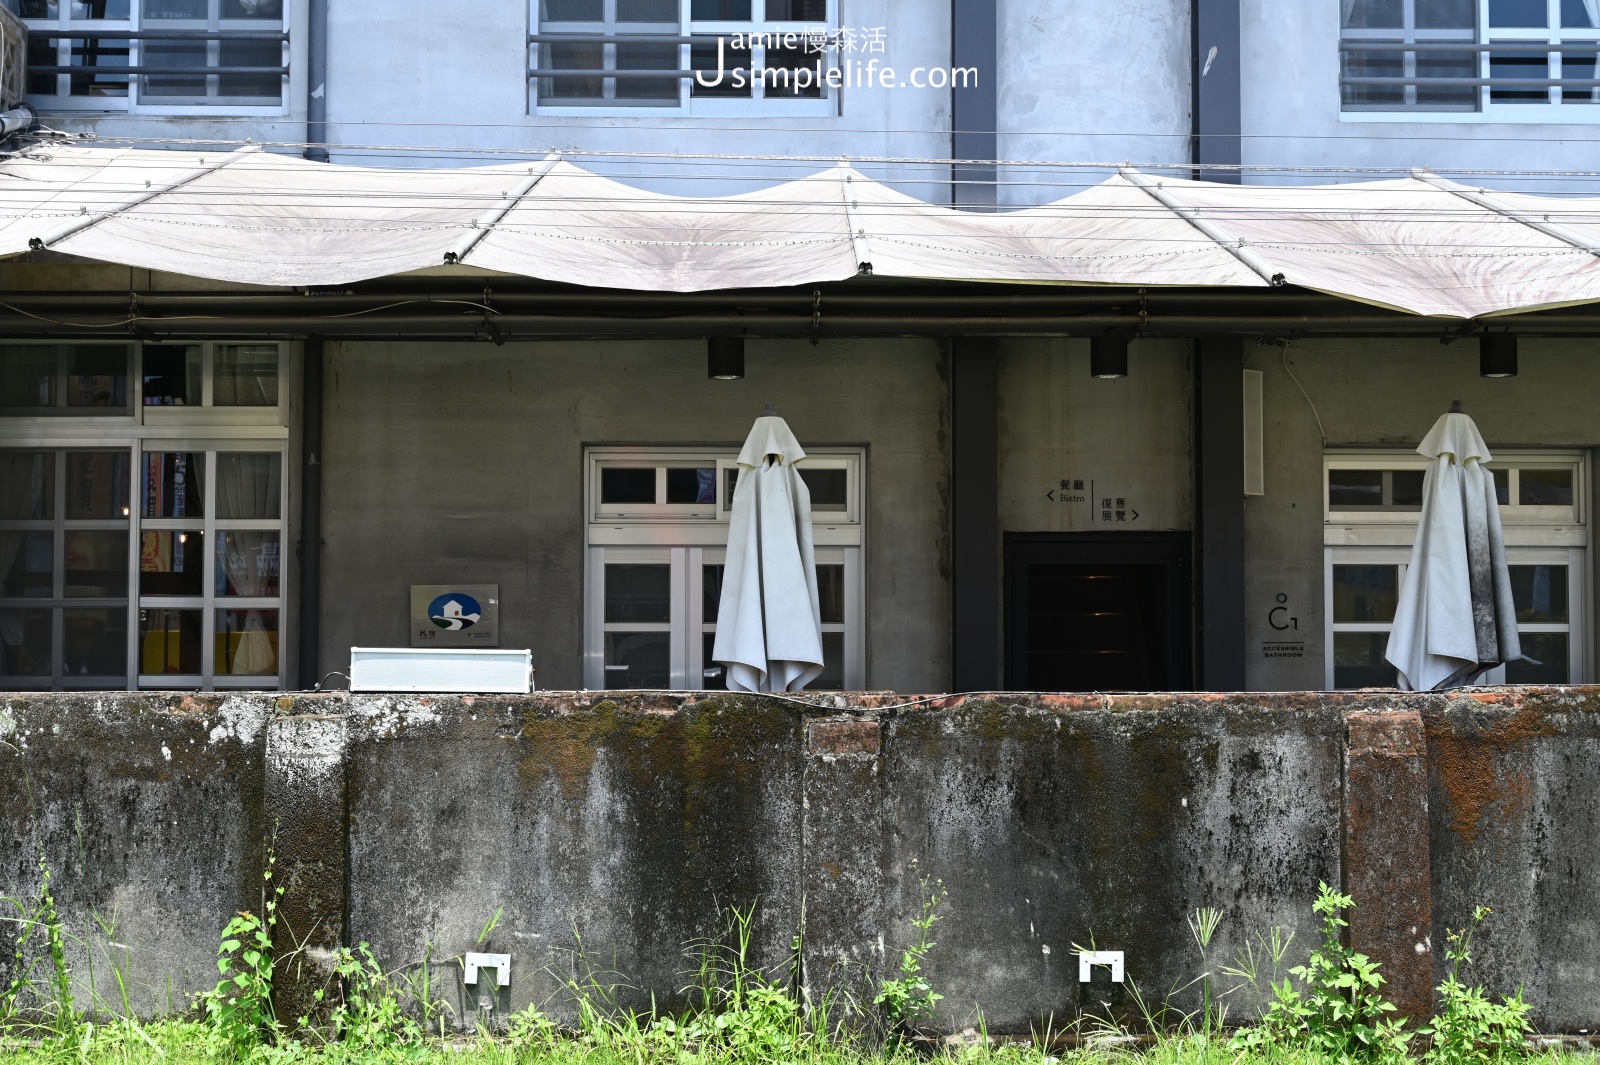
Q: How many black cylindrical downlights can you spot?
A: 3